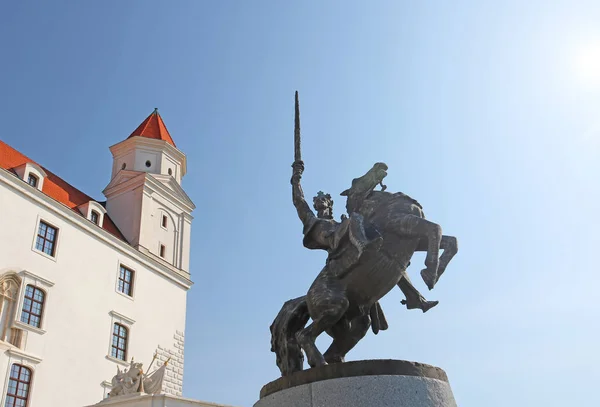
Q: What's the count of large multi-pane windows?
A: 5